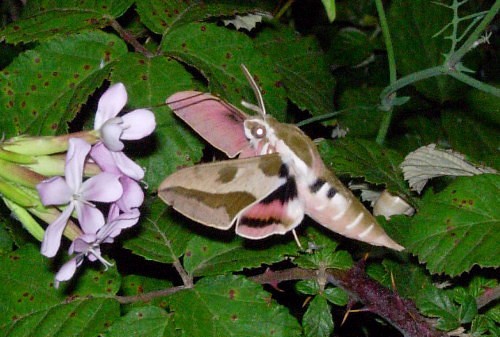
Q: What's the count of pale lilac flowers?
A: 4